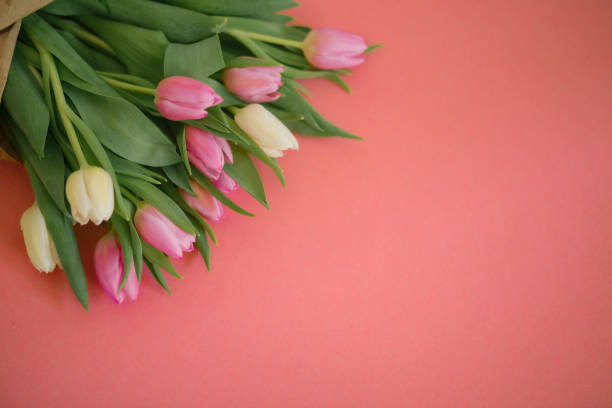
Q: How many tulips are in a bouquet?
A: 11